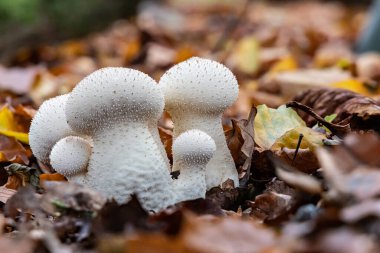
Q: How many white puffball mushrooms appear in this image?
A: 5